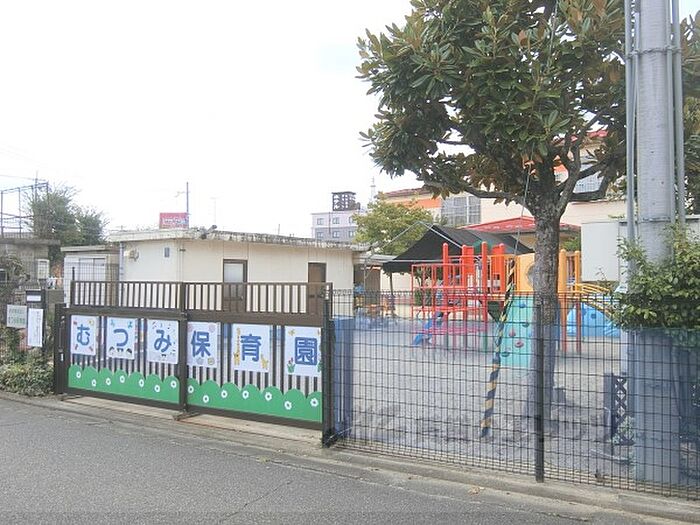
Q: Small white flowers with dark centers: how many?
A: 14